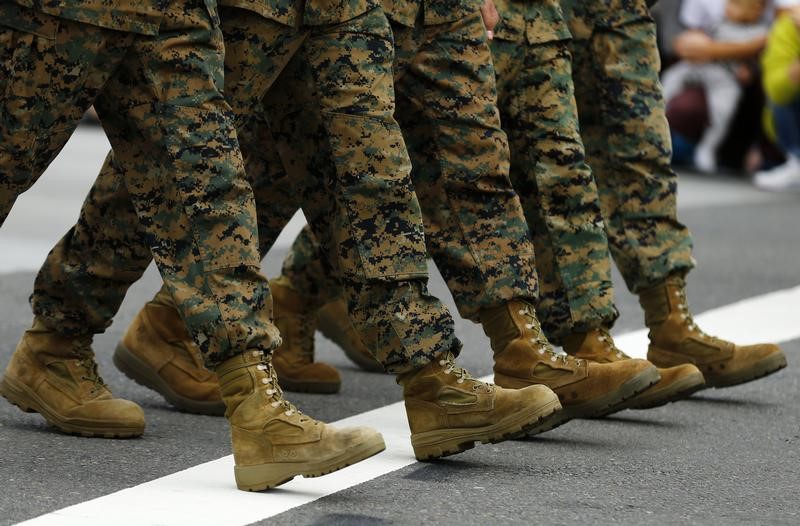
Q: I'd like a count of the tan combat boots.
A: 9